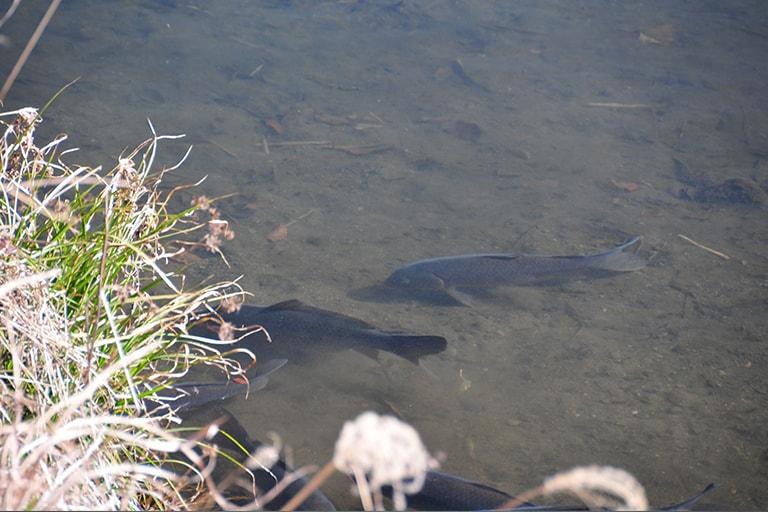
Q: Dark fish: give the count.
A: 5